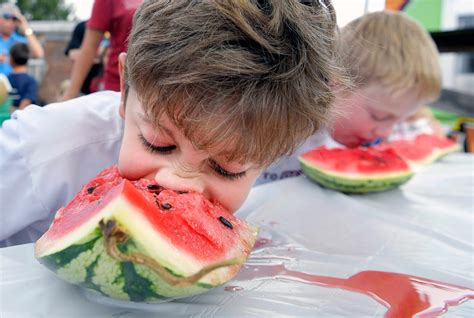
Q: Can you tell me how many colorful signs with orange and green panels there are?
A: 1